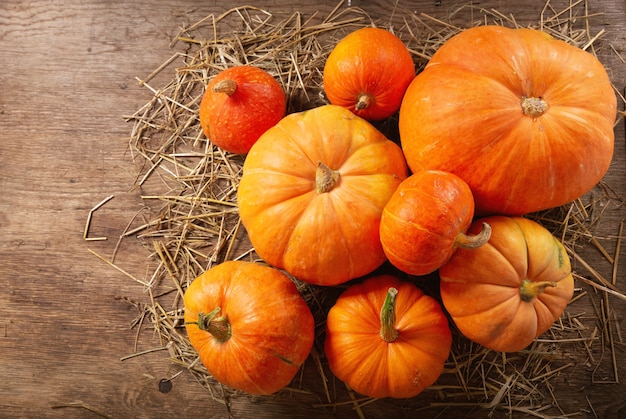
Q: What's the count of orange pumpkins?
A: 8